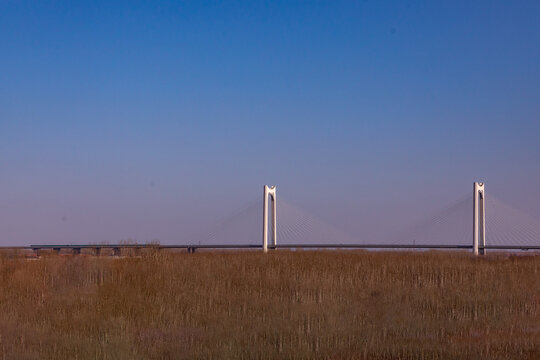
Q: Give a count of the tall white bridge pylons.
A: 2